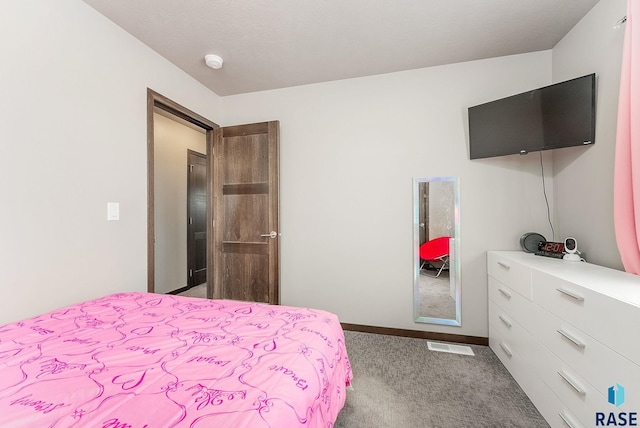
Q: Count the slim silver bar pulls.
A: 8